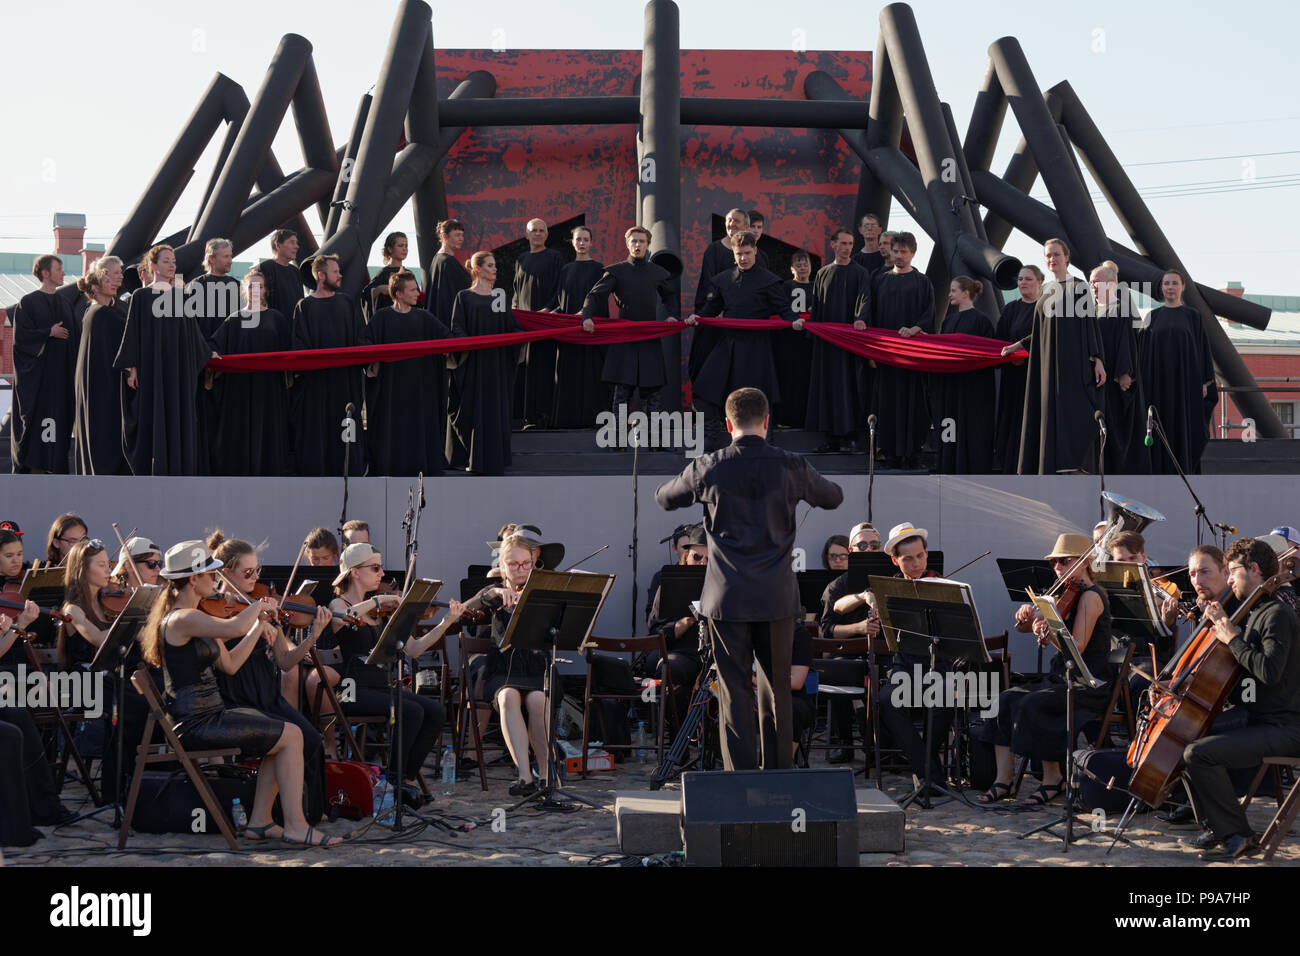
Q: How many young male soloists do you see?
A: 2